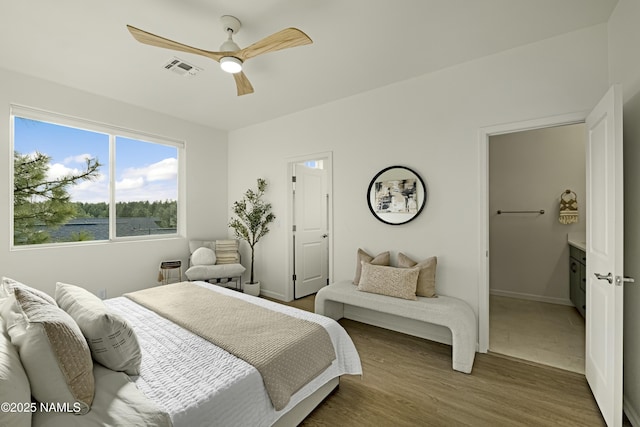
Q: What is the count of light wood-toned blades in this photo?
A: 3